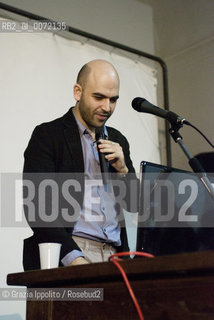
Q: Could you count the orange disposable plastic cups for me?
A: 0